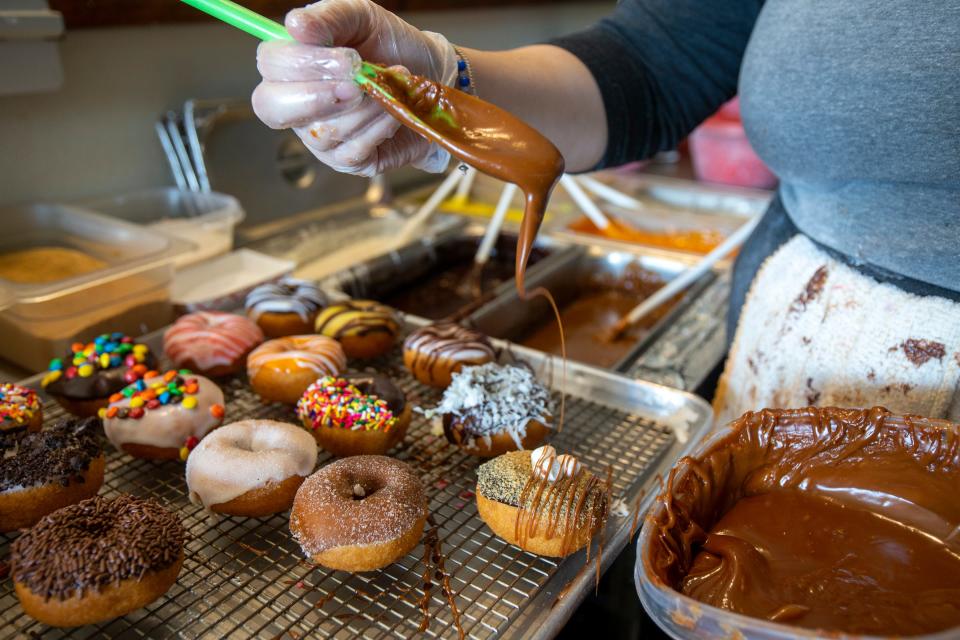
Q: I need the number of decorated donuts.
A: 15